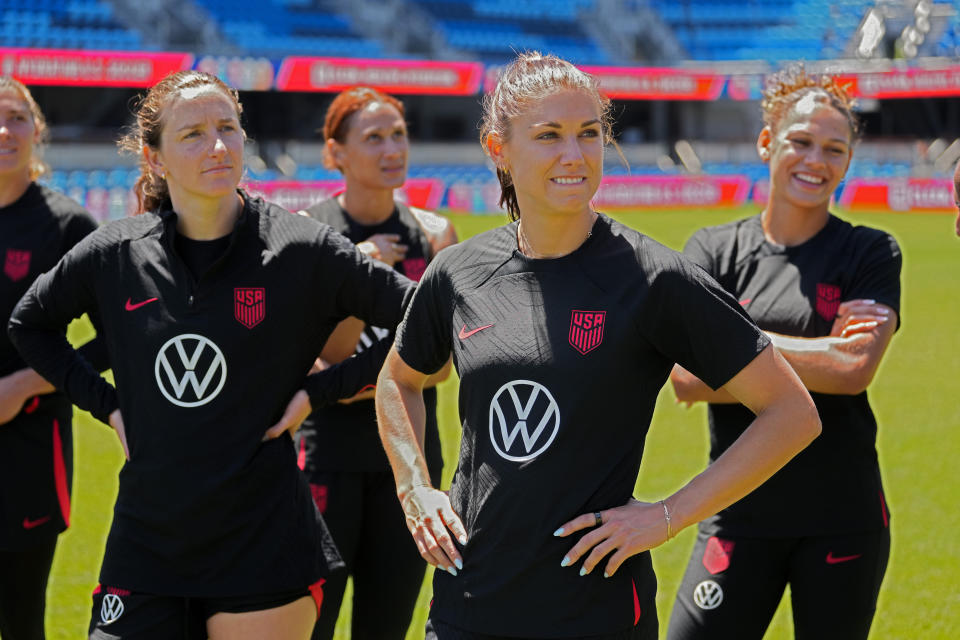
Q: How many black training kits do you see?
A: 5